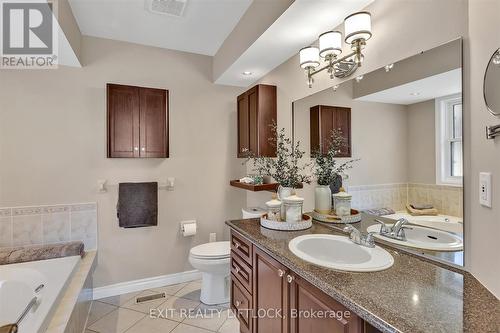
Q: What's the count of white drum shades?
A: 3